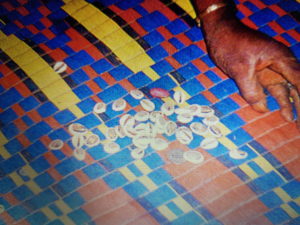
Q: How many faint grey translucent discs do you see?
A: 1